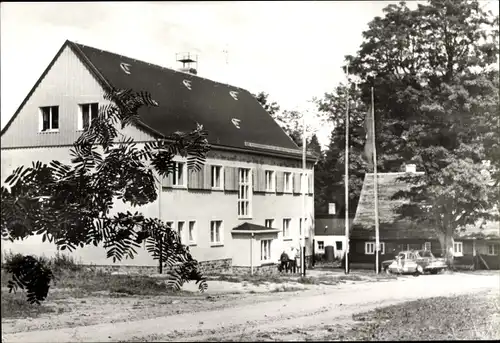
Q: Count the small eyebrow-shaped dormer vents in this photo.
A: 4